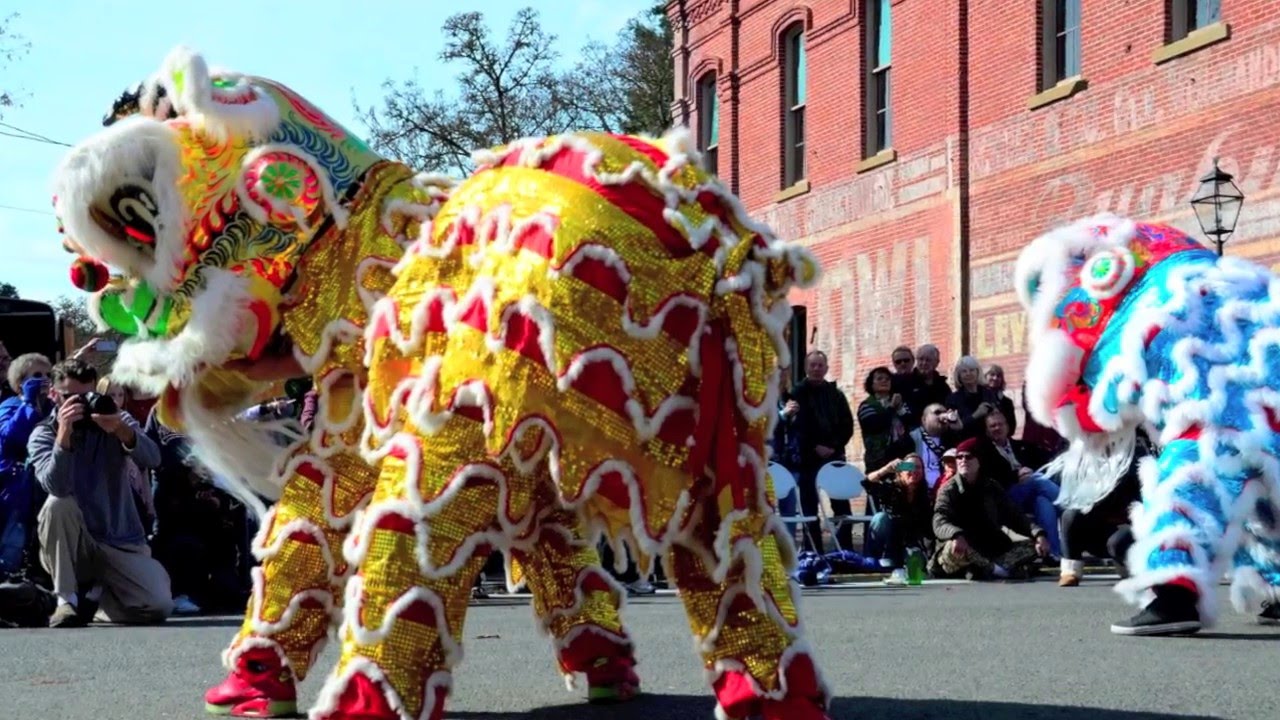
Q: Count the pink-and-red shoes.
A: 2